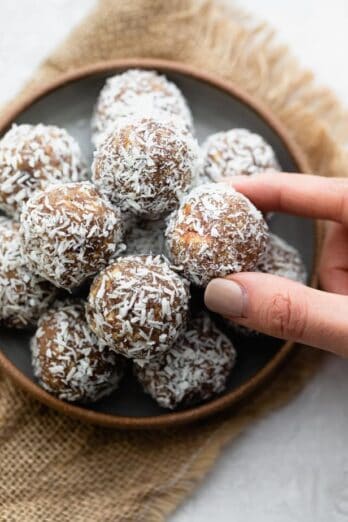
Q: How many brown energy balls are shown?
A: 12